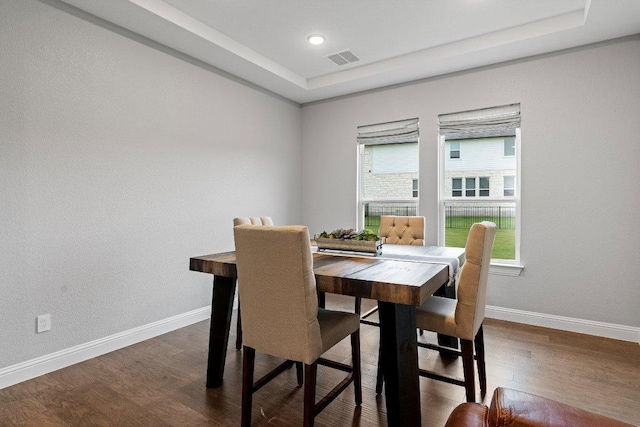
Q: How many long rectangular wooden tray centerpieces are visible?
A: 1